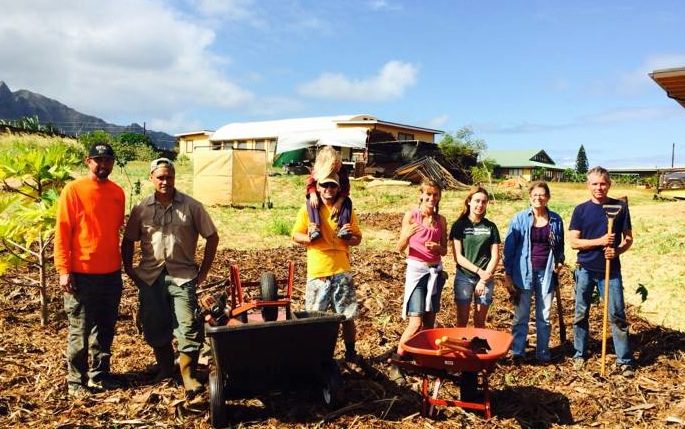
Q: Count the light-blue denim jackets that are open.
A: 1